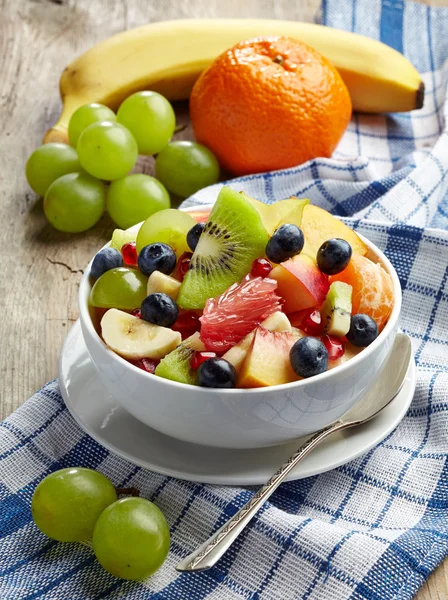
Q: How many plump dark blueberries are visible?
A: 9